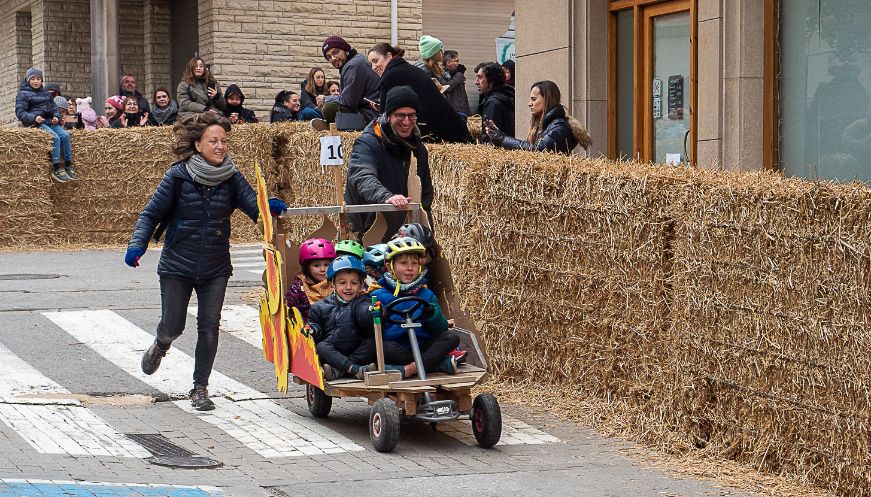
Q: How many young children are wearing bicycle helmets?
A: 6